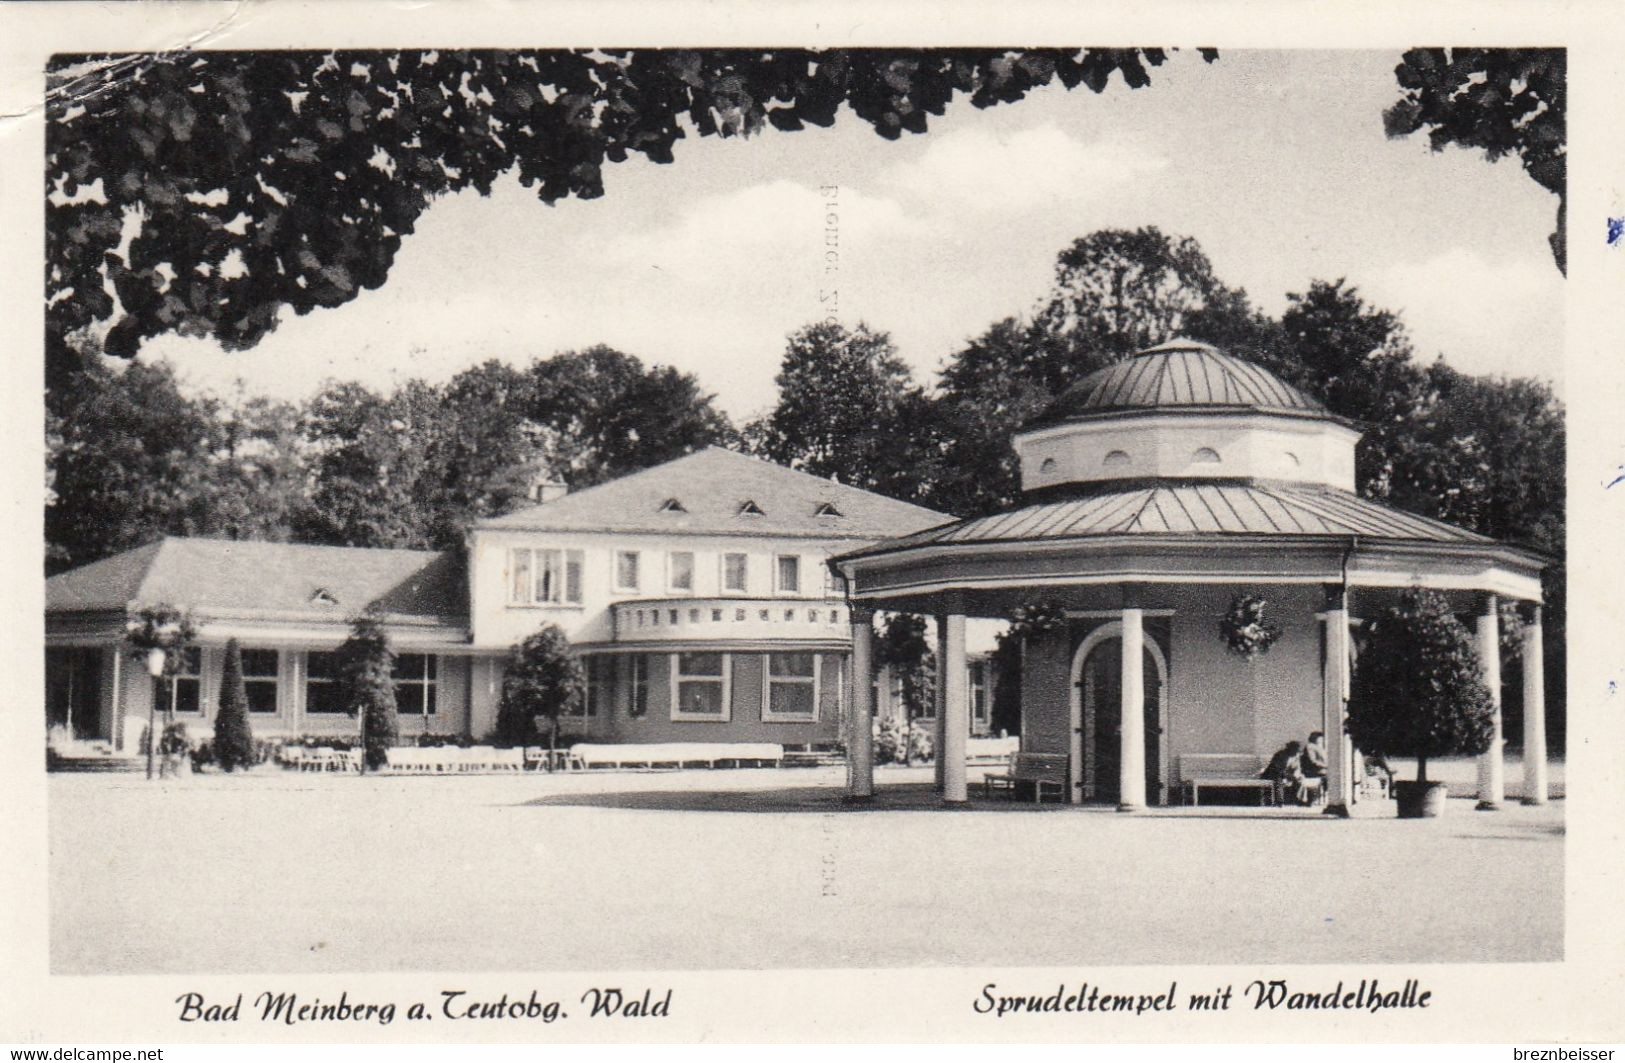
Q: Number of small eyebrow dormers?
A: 4